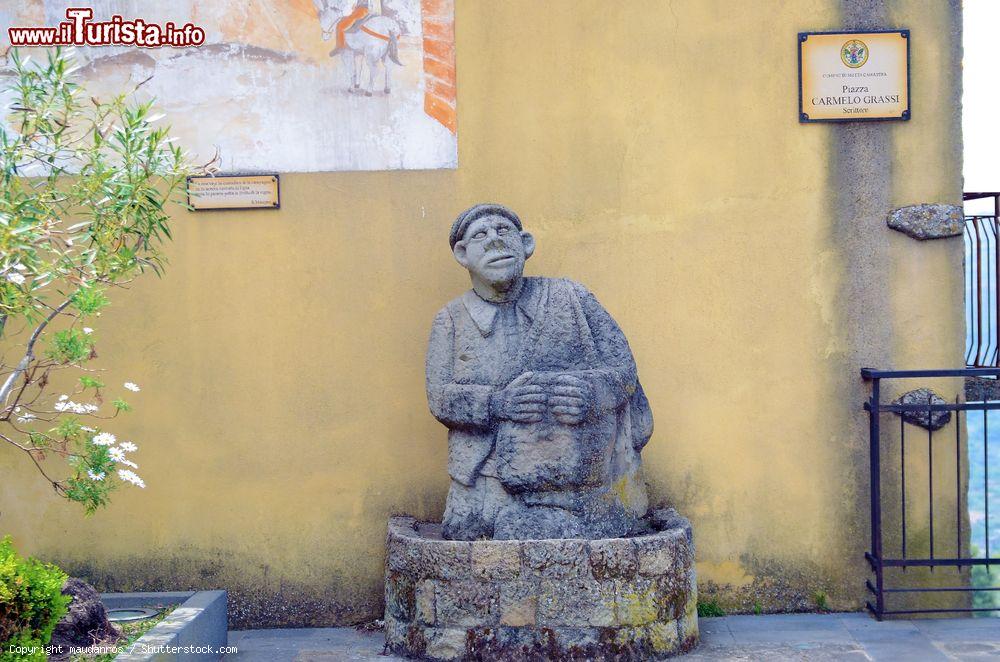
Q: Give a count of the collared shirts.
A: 1